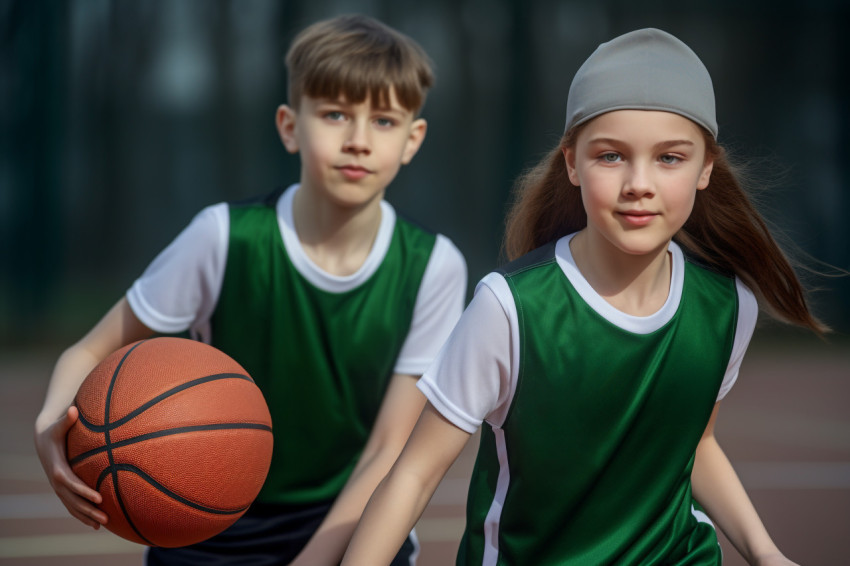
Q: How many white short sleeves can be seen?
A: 4